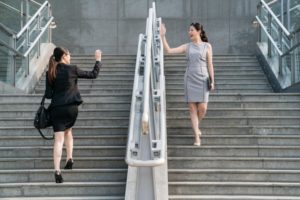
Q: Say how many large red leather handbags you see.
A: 0